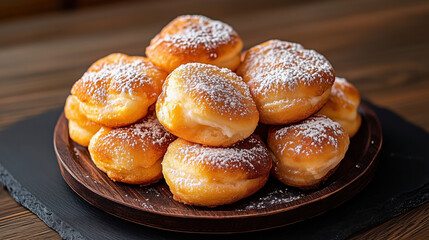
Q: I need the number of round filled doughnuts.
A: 9